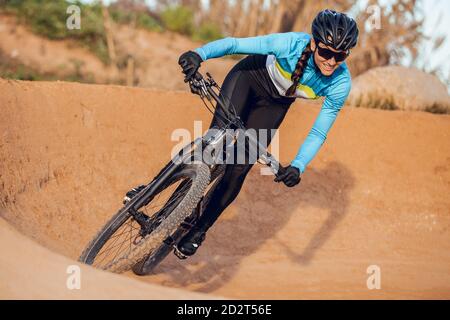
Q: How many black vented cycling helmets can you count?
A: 1